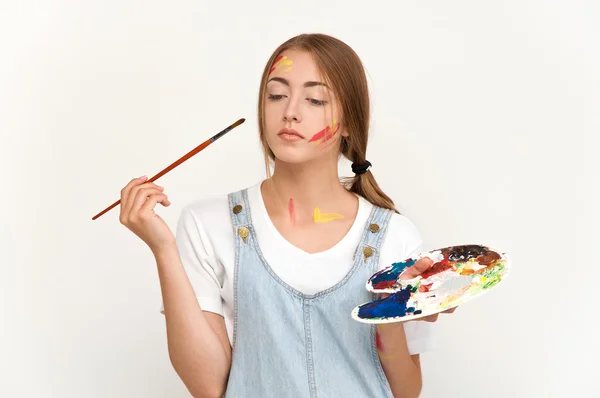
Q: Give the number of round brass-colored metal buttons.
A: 4